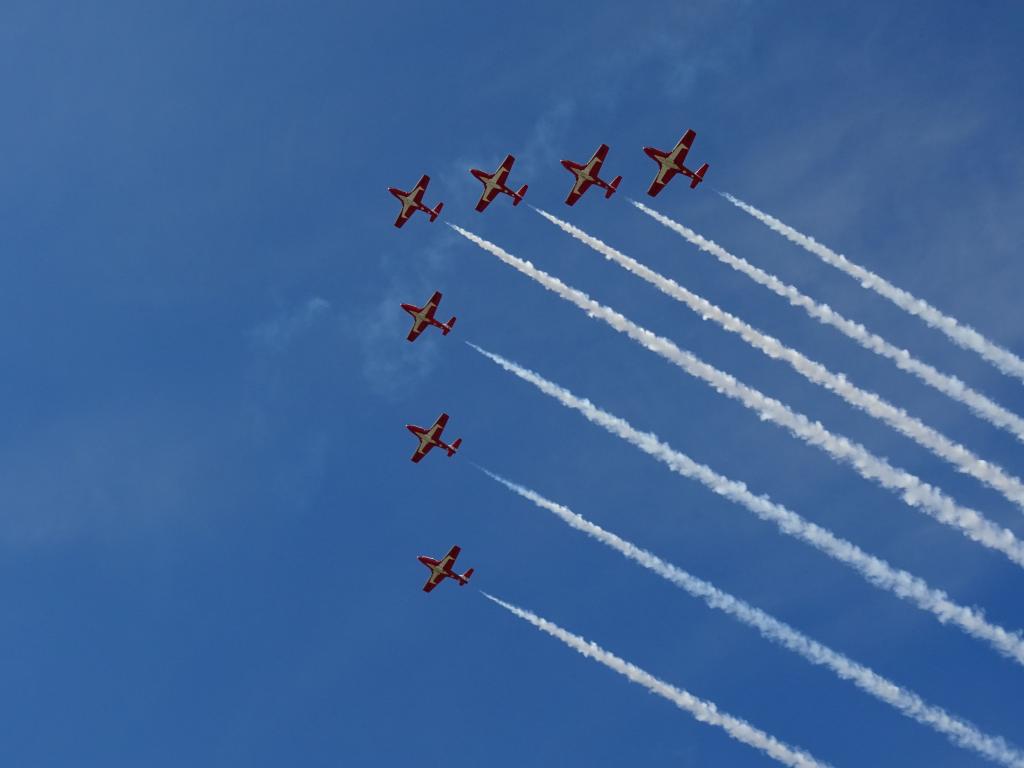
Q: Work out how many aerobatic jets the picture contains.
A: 7